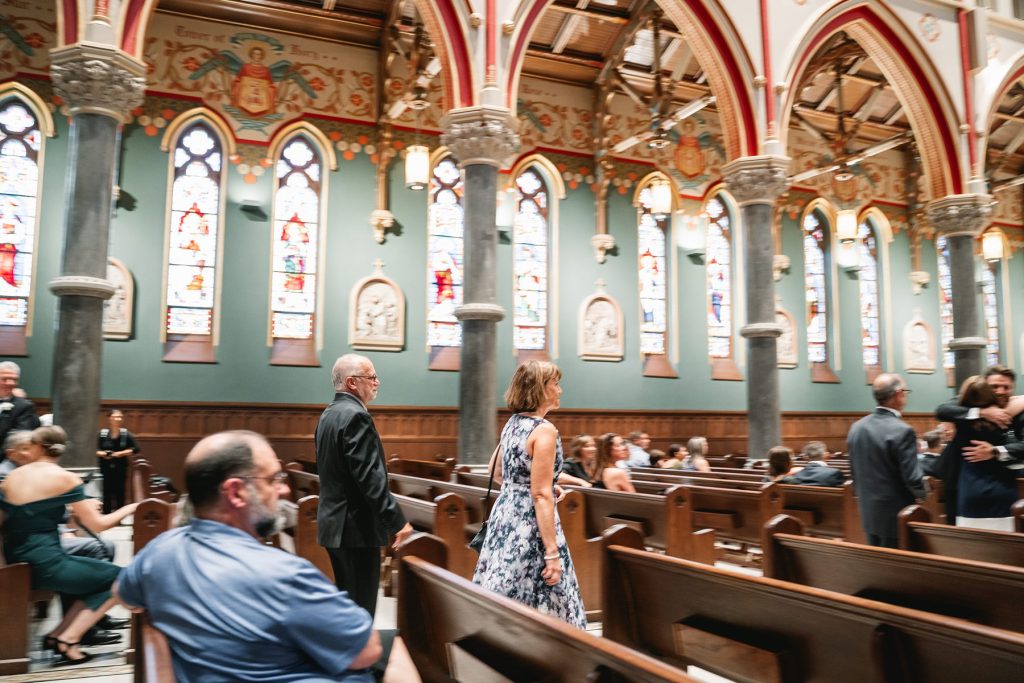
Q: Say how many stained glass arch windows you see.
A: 11